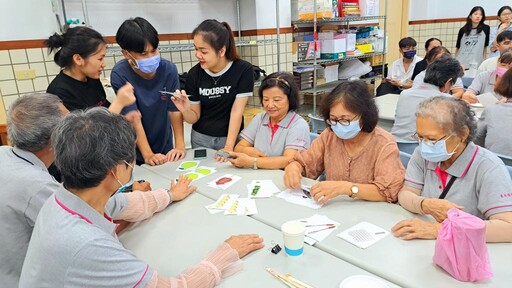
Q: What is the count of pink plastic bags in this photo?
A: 1